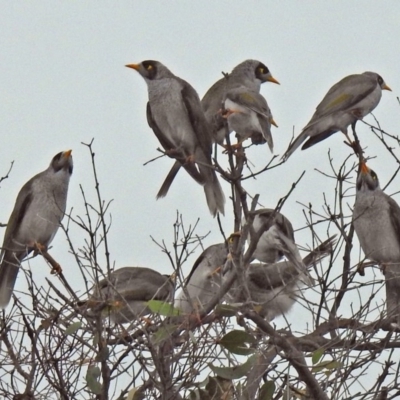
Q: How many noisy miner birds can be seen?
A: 10